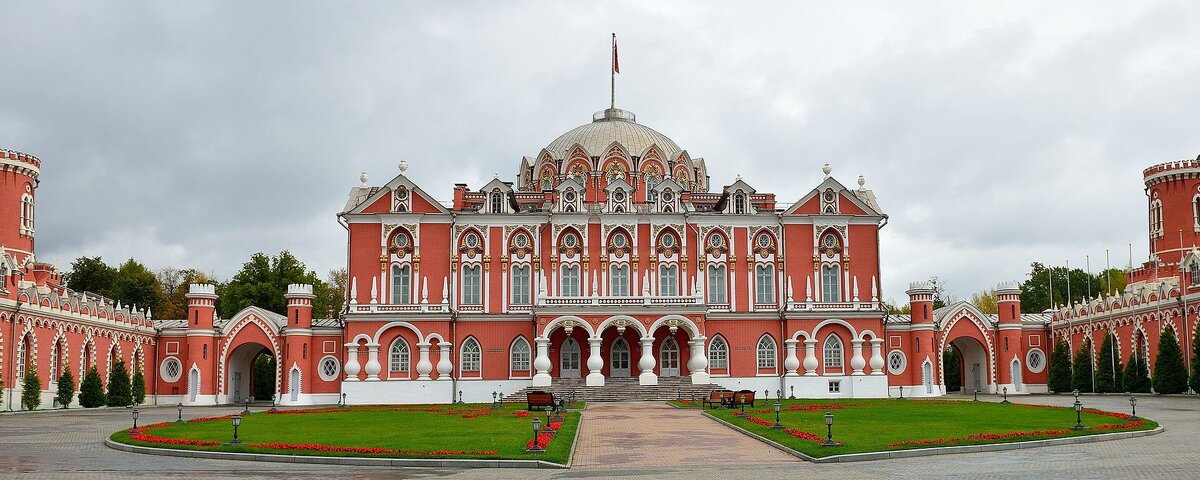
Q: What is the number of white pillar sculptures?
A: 12